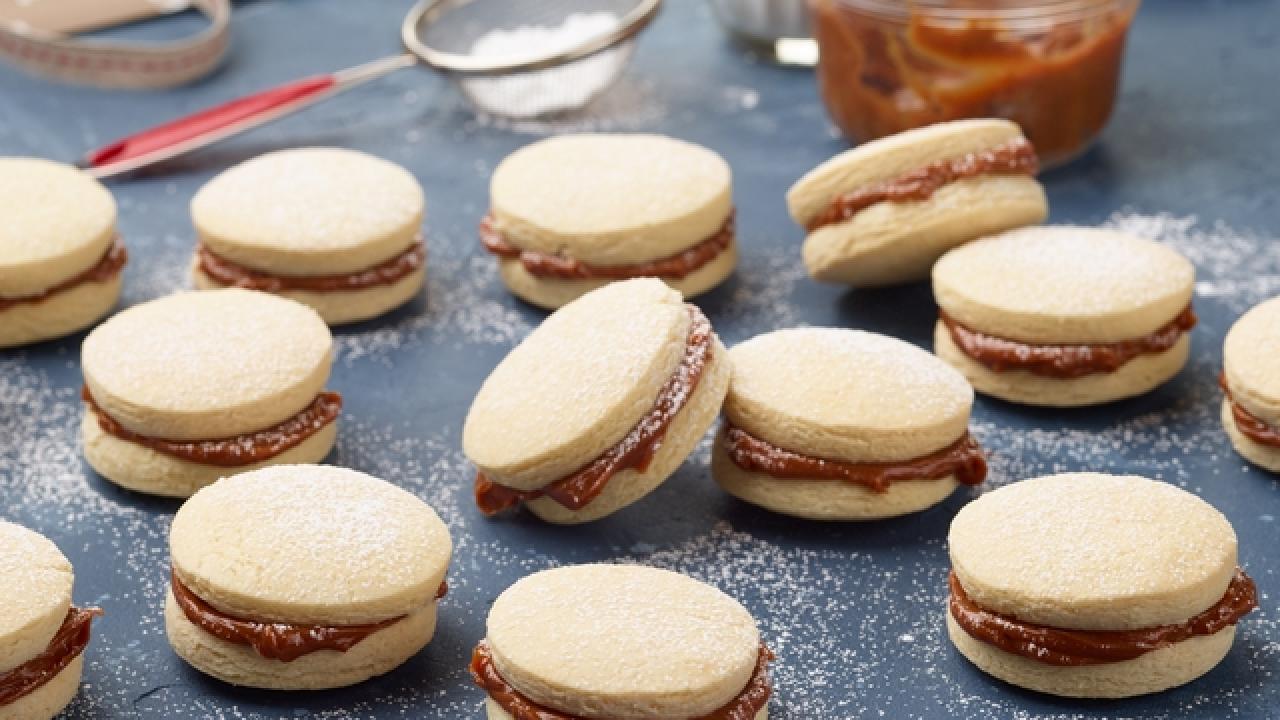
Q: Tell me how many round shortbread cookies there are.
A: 13